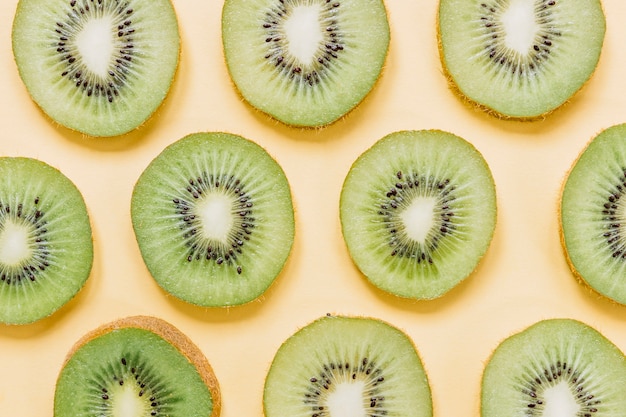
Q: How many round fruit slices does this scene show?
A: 10